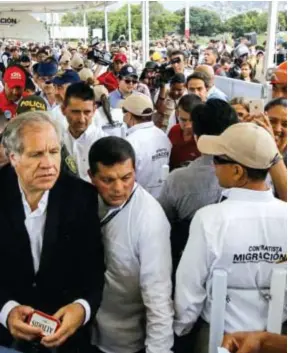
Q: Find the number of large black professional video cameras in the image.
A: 2